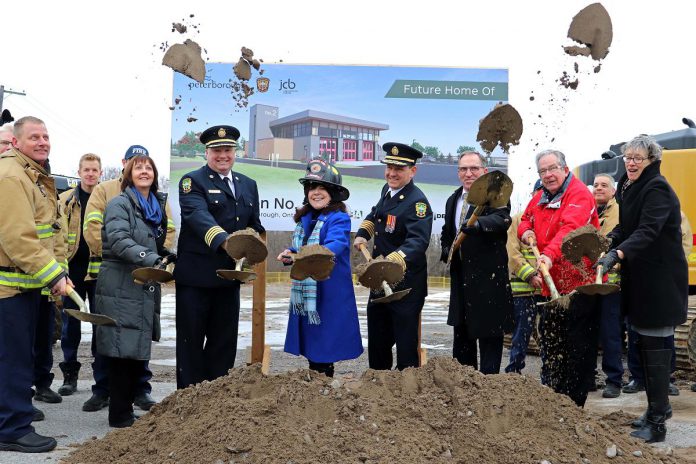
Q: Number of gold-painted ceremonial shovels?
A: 8